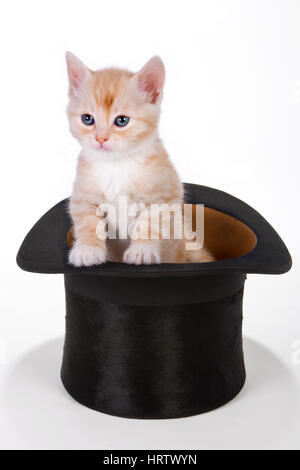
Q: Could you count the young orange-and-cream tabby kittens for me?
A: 1